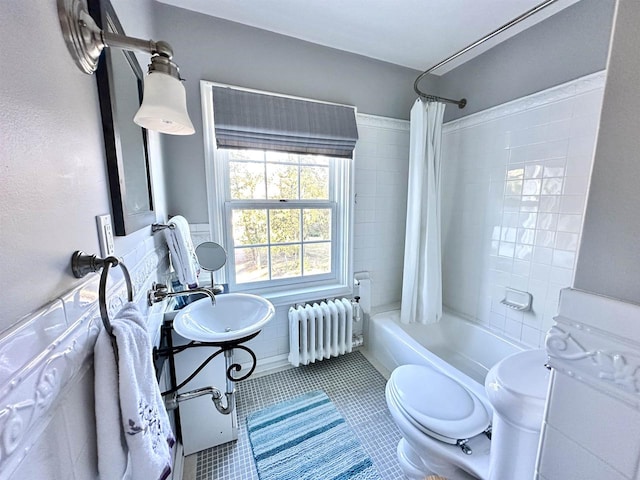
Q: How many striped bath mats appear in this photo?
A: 1